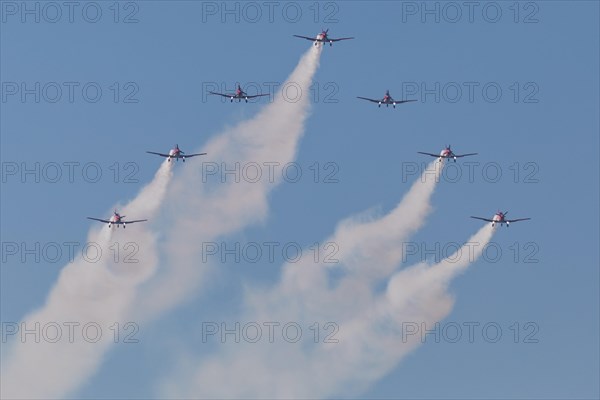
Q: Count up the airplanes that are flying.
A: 7